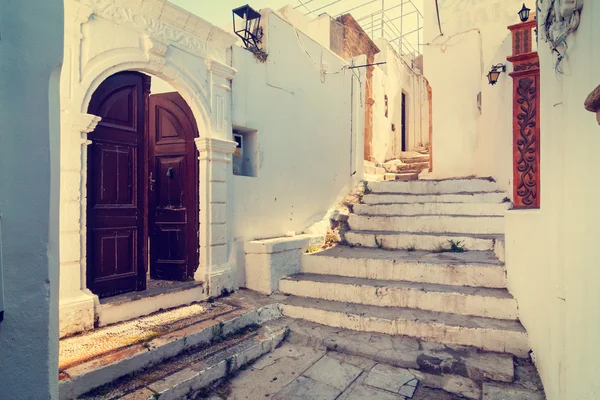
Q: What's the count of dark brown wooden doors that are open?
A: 1